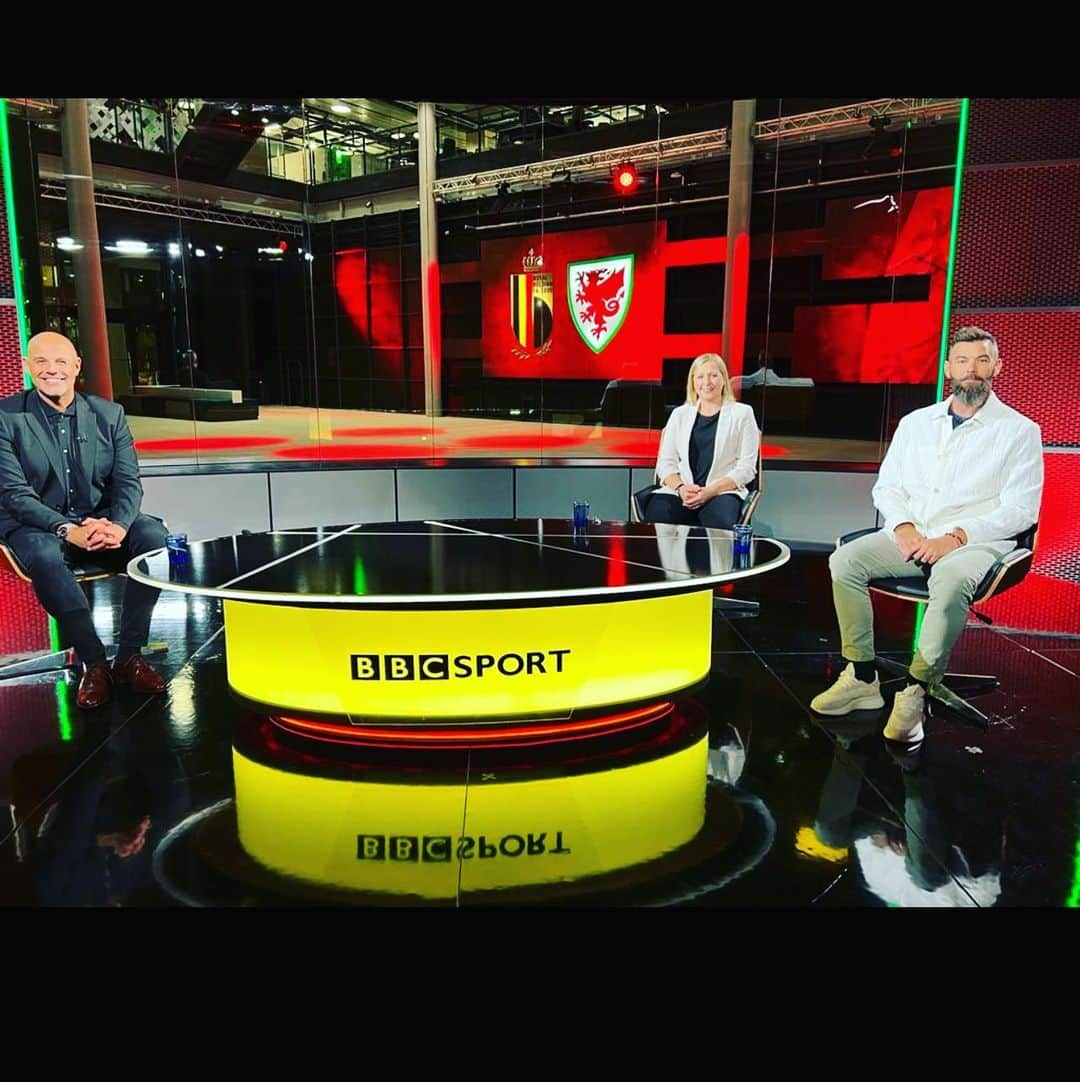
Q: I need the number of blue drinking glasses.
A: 3